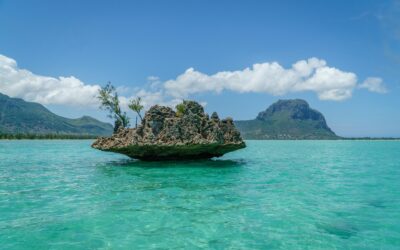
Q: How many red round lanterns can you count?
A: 0